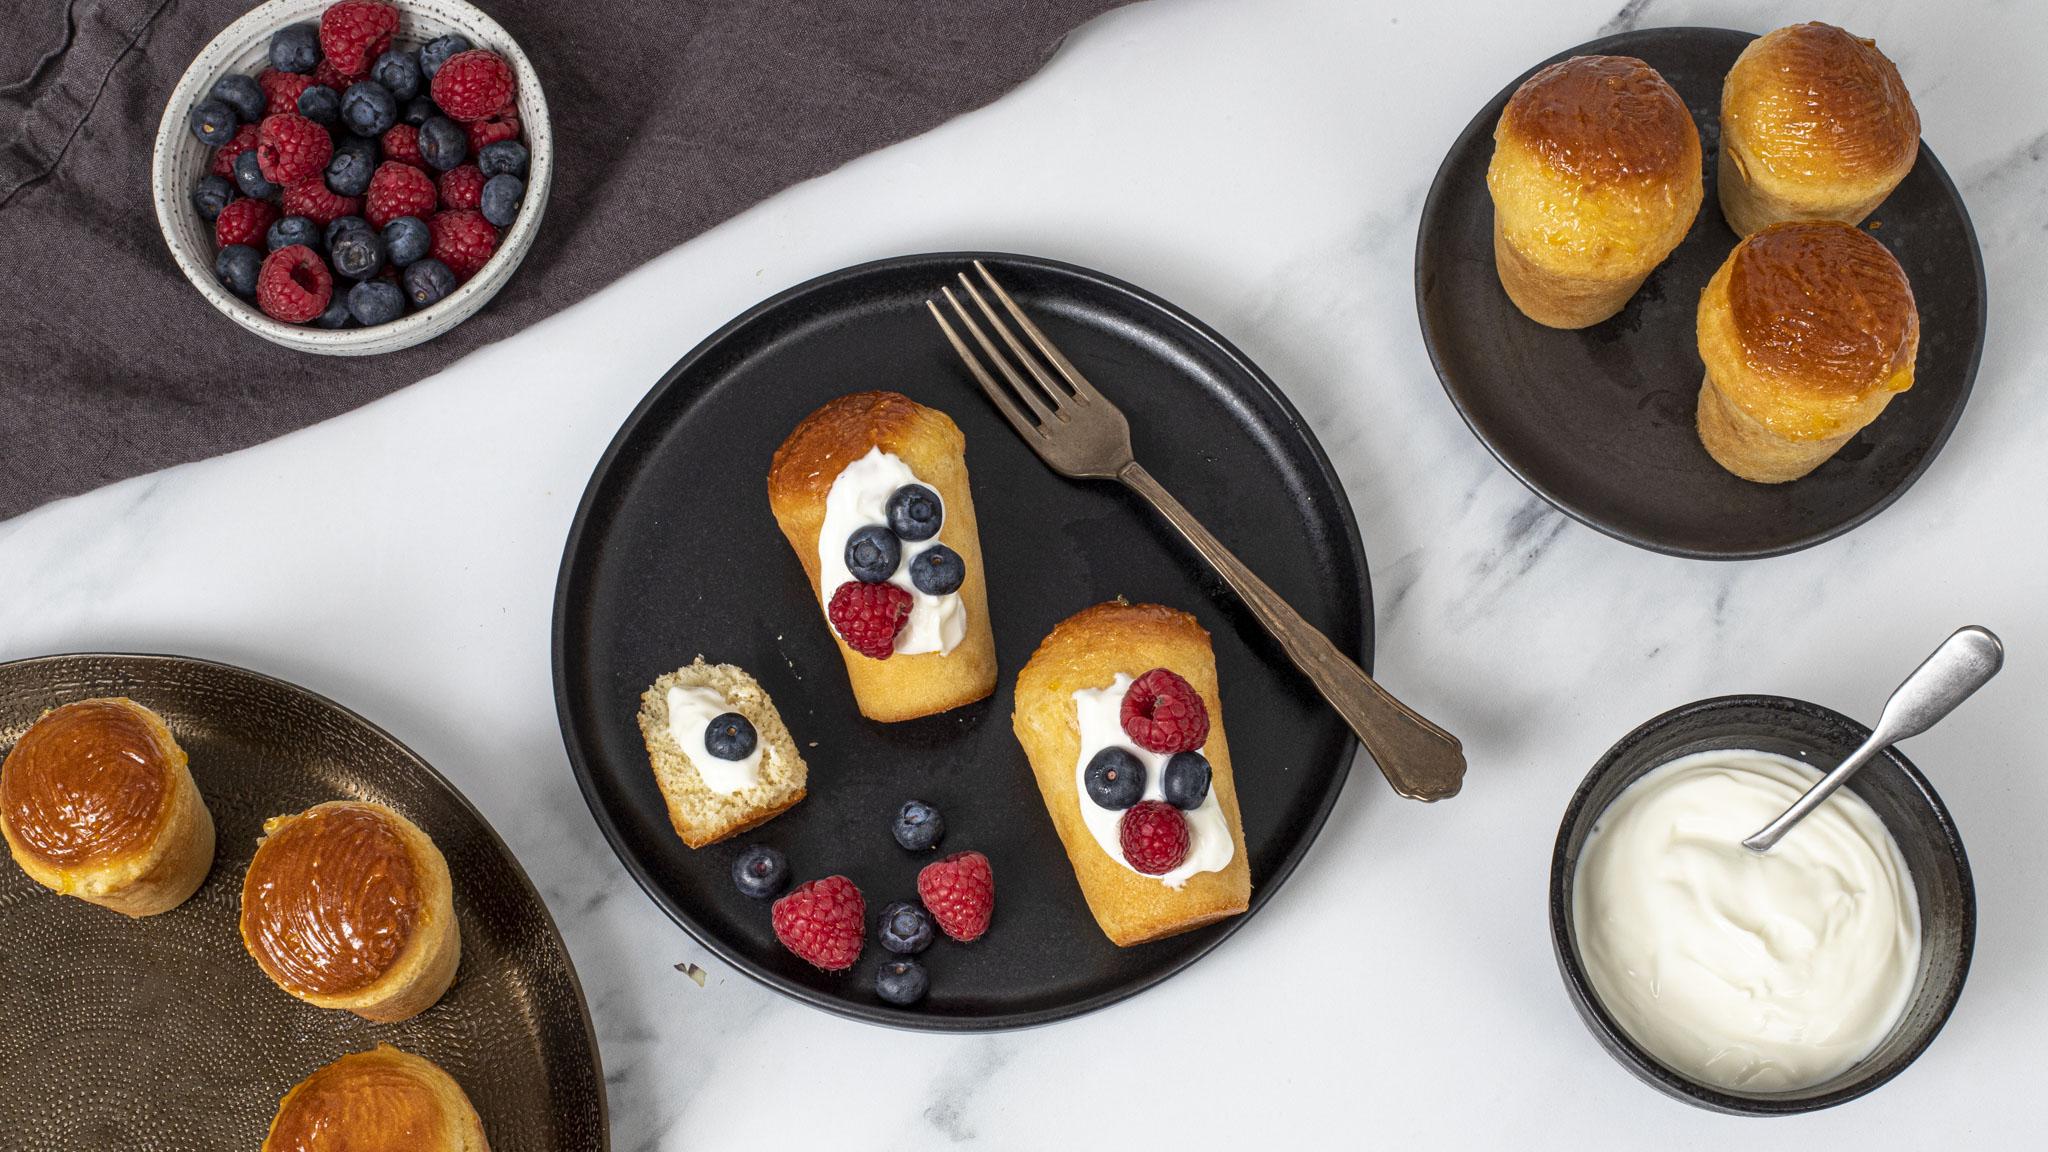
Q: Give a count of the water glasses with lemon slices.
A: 0